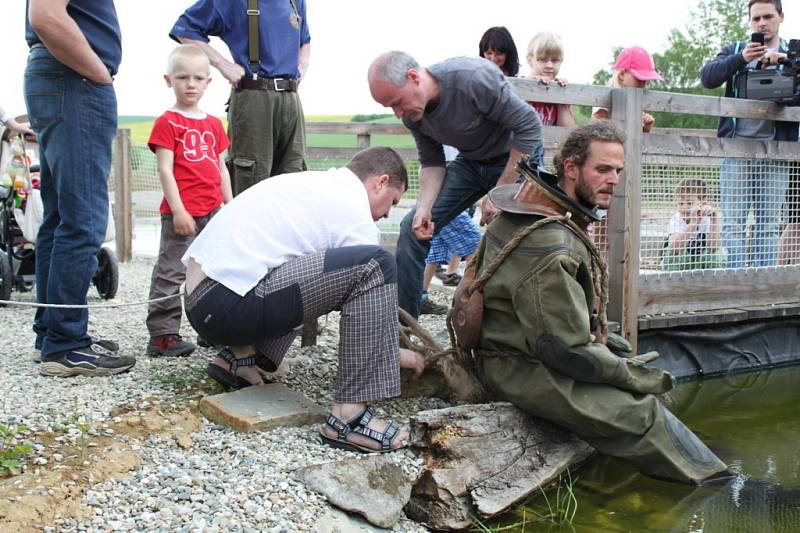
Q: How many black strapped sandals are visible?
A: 2